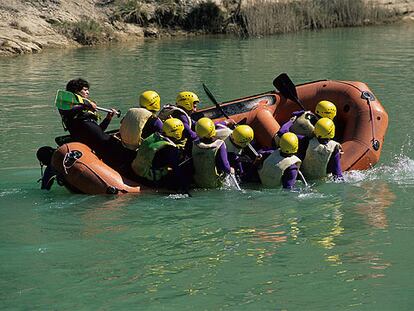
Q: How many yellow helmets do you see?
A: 8